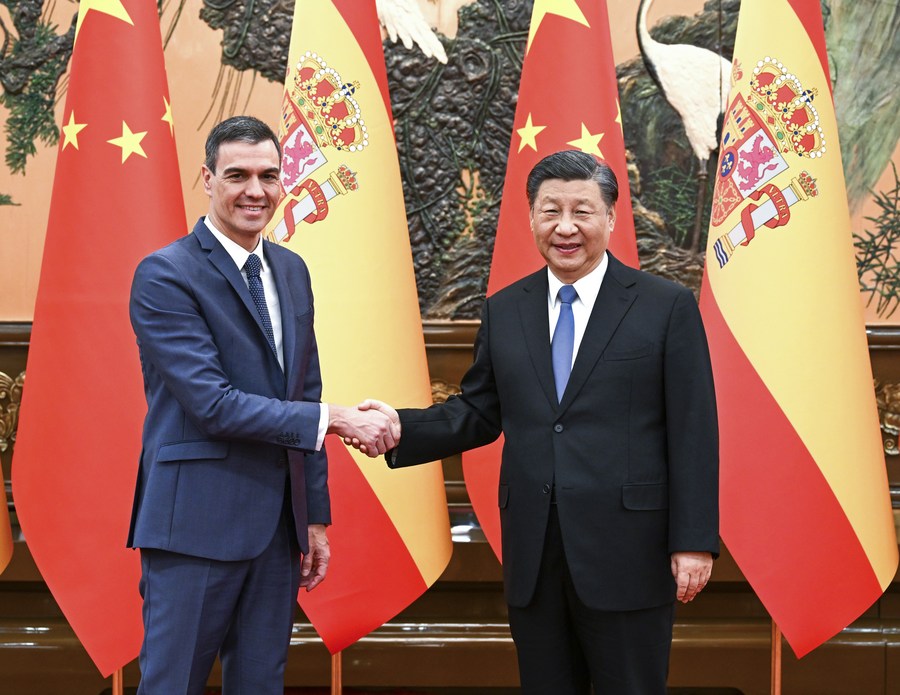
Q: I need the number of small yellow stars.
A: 6